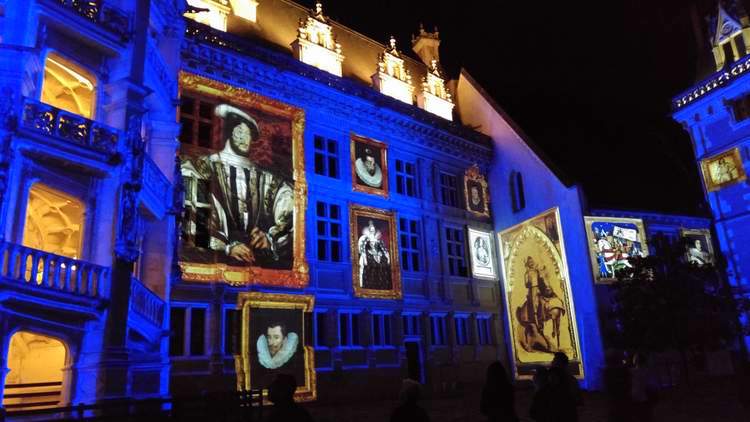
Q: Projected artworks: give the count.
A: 10